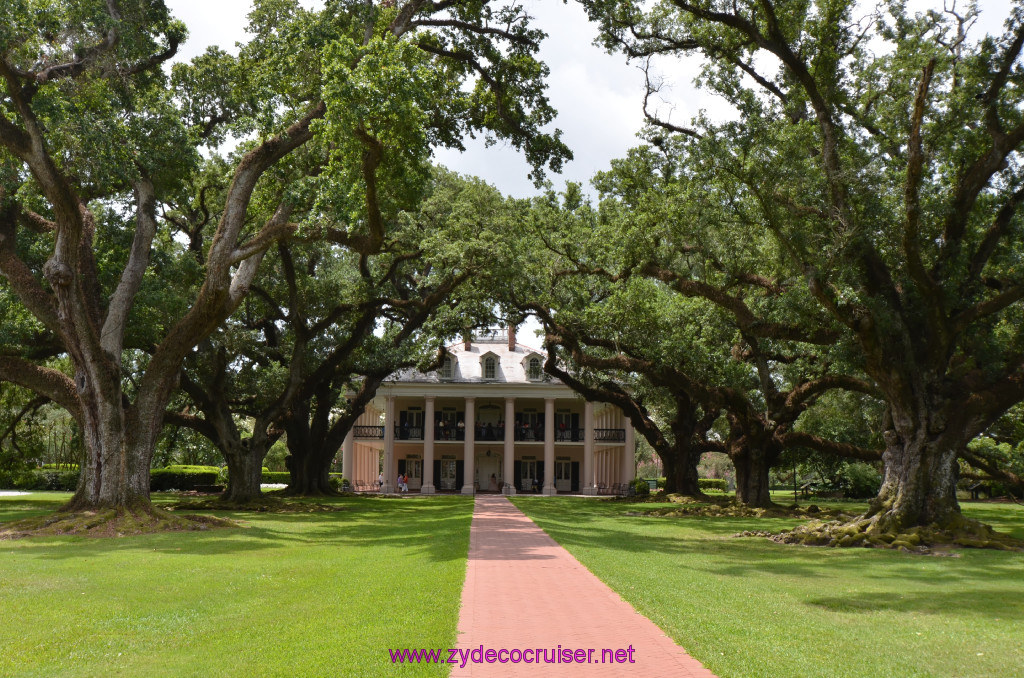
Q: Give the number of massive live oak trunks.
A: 6